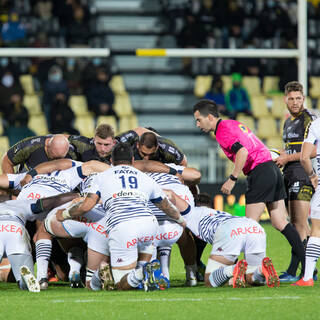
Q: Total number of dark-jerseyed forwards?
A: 3